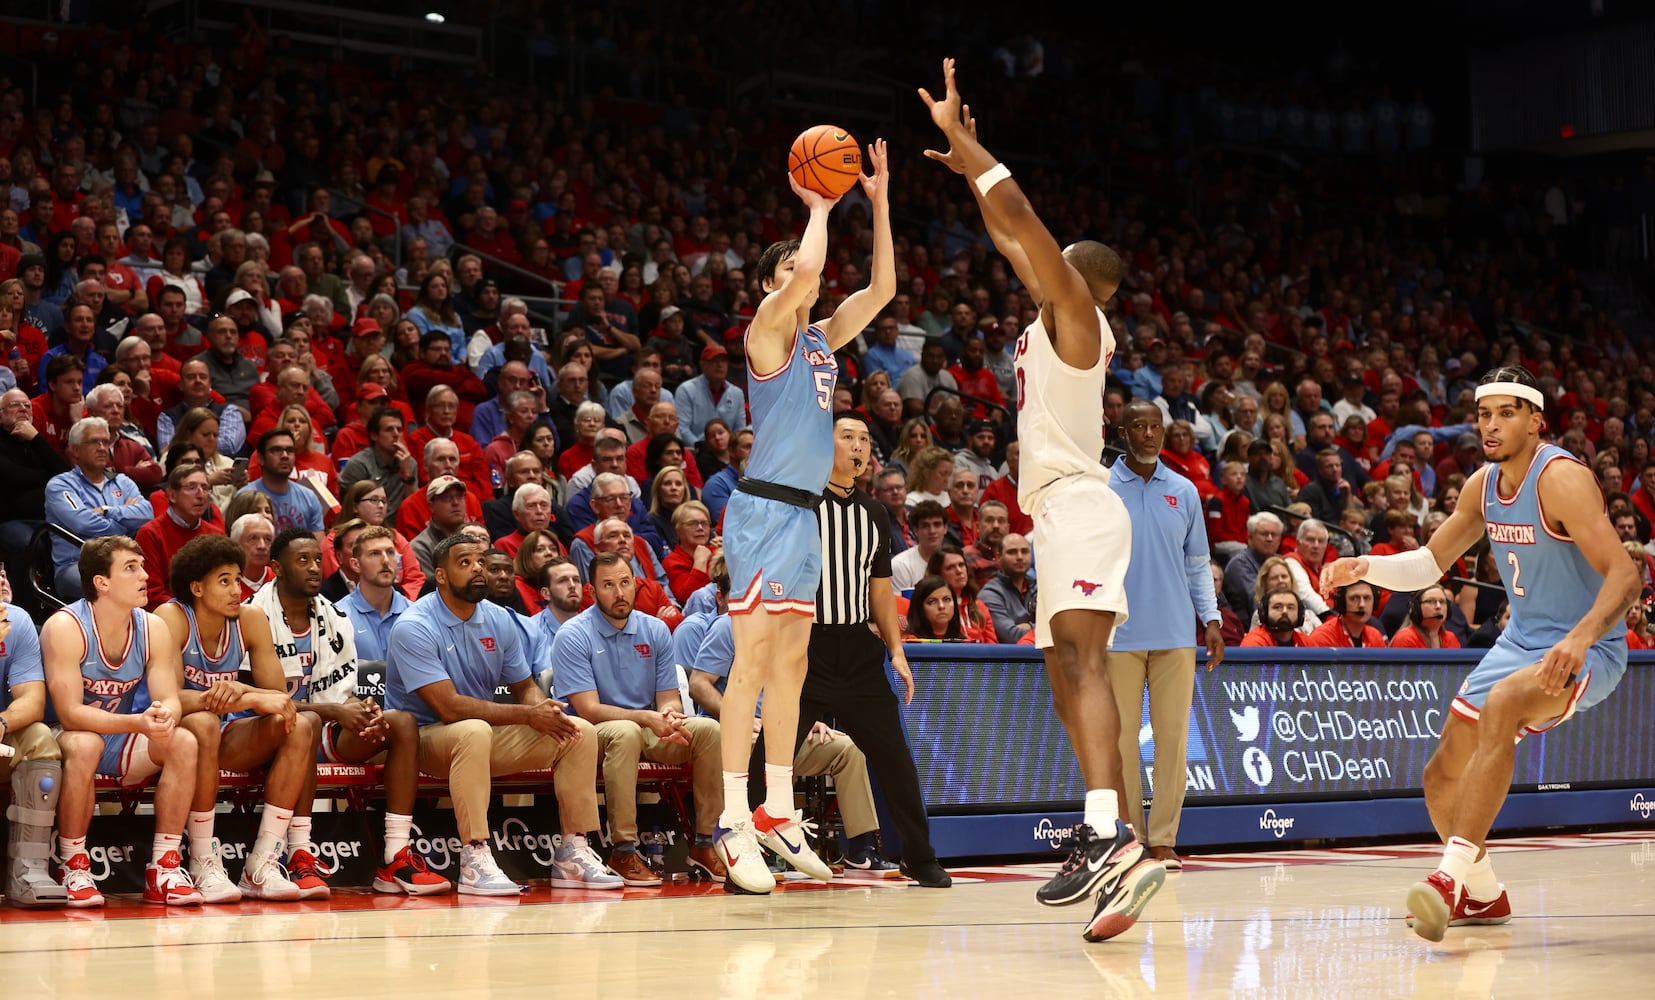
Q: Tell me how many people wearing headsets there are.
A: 3